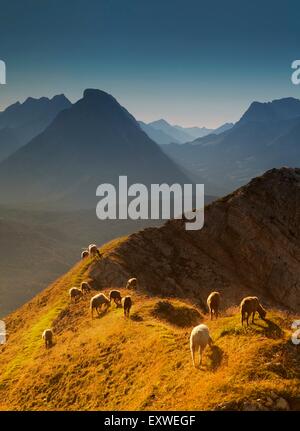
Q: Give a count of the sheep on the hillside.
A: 12